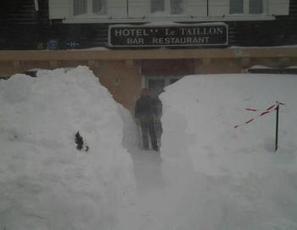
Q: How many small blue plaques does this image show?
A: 2